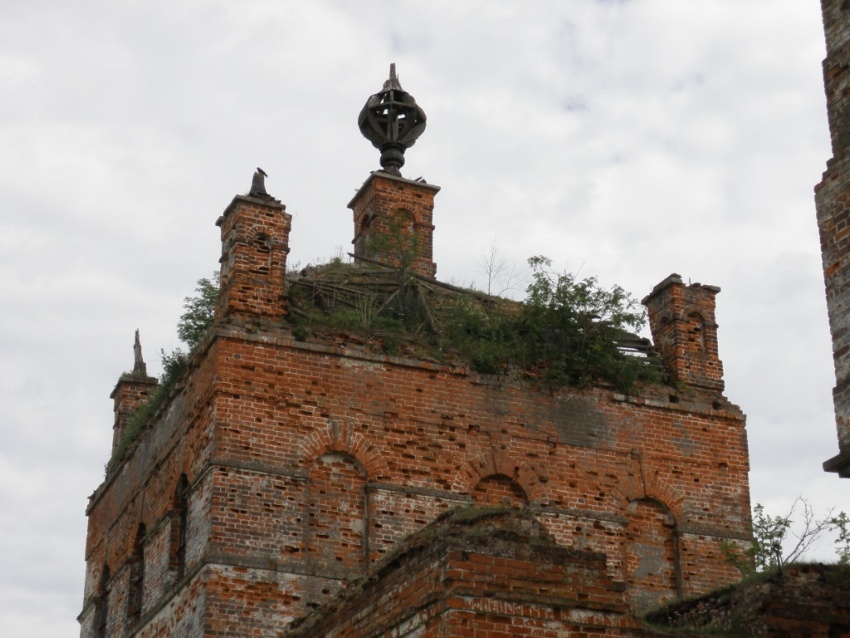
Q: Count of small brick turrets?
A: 4